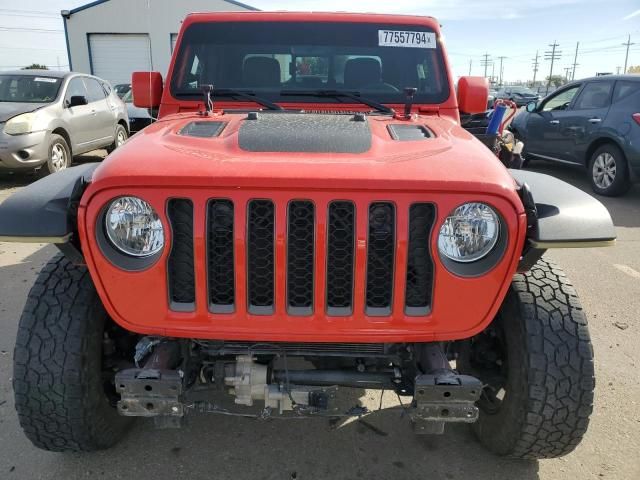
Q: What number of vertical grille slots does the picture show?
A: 7